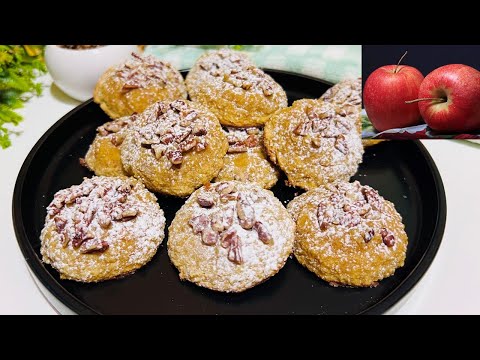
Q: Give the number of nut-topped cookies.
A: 10